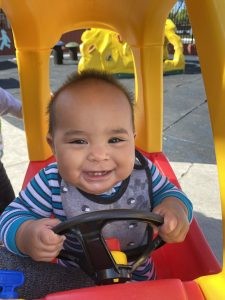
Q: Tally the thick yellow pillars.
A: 3